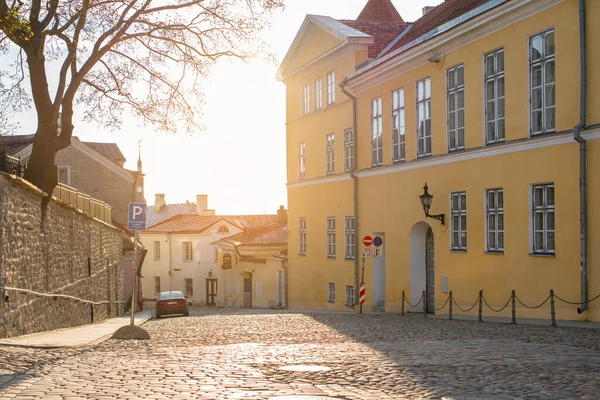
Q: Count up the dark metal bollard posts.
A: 6